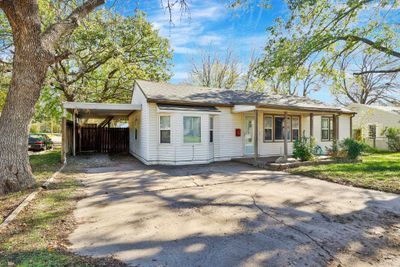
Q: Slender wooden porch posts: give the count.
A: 4